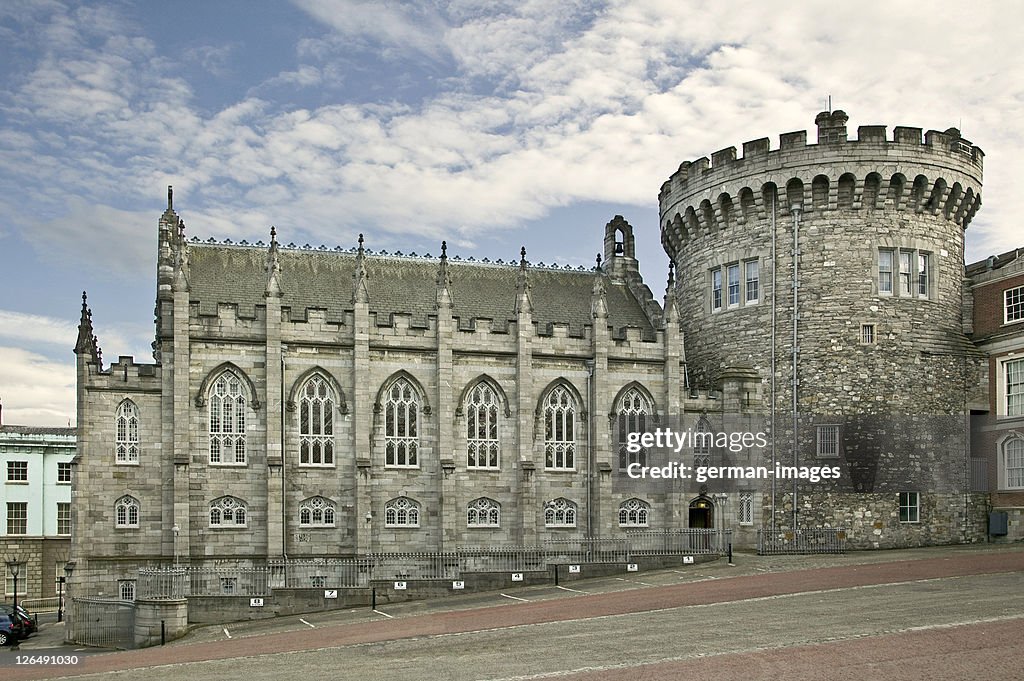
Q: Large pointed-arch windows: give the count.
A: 6